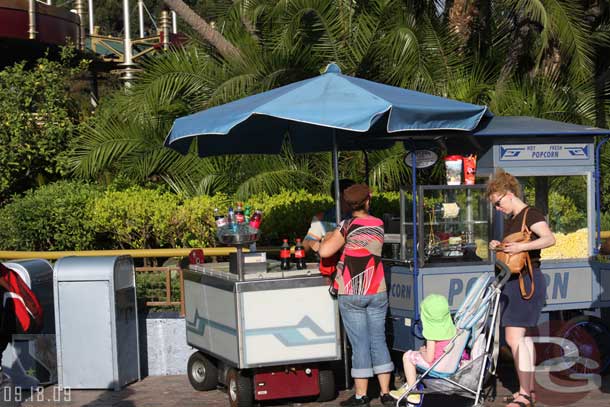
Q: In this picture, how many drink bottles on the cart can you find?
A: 7